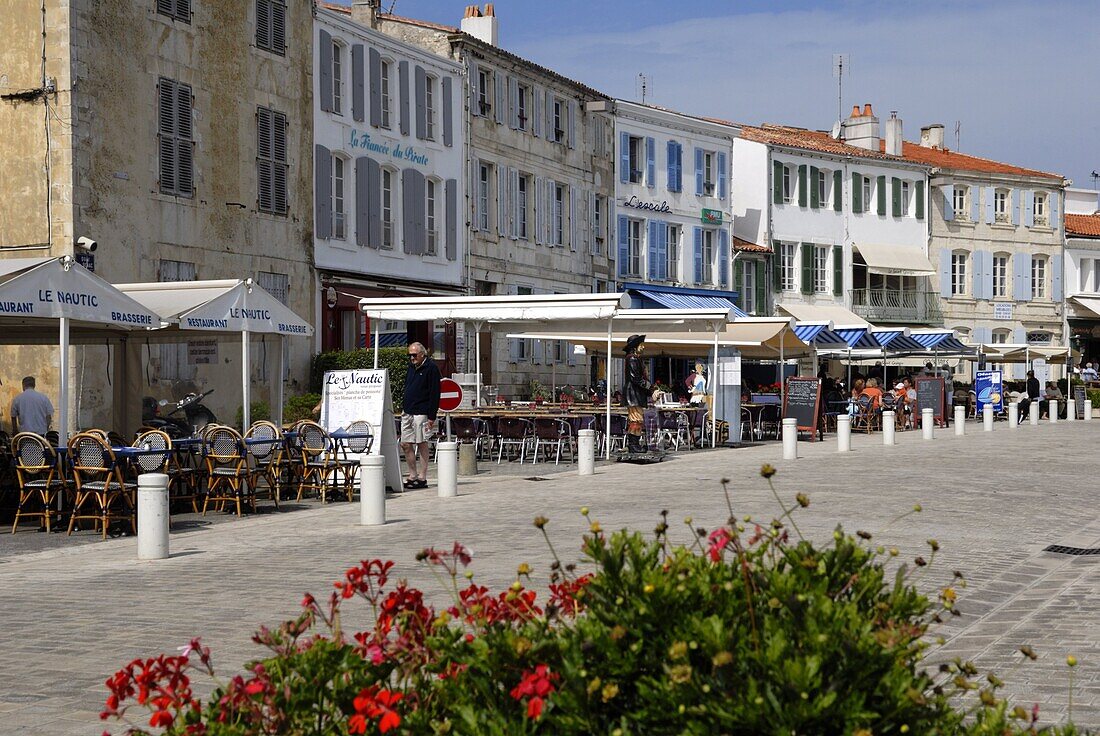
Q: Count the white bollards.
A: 15